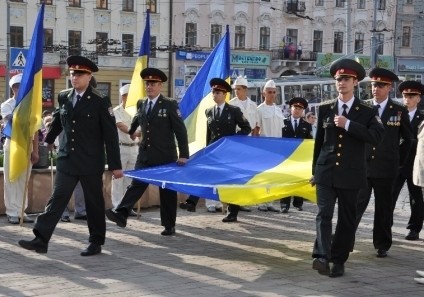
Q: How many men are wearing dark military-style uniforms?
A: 7